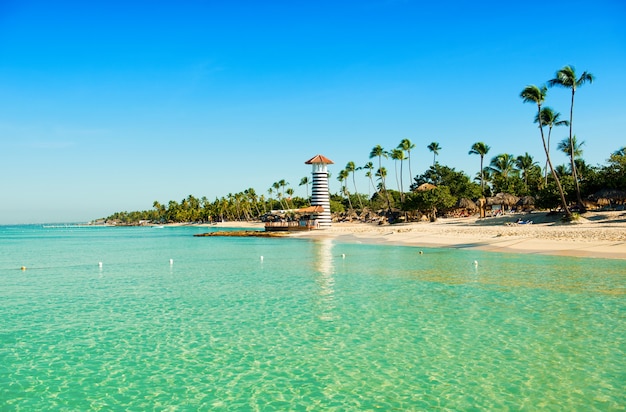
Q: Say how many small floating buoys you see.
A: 7